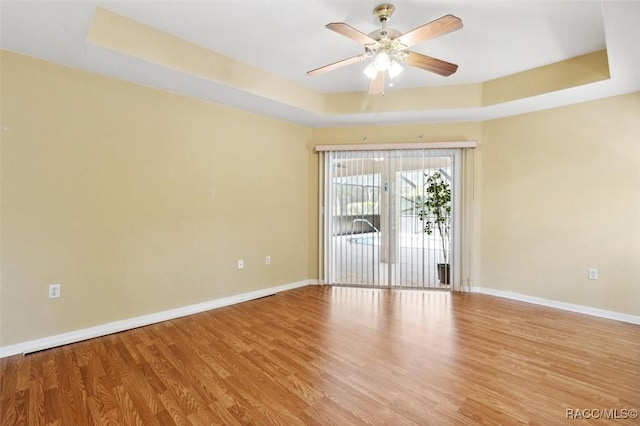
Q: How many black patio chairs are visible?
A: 0